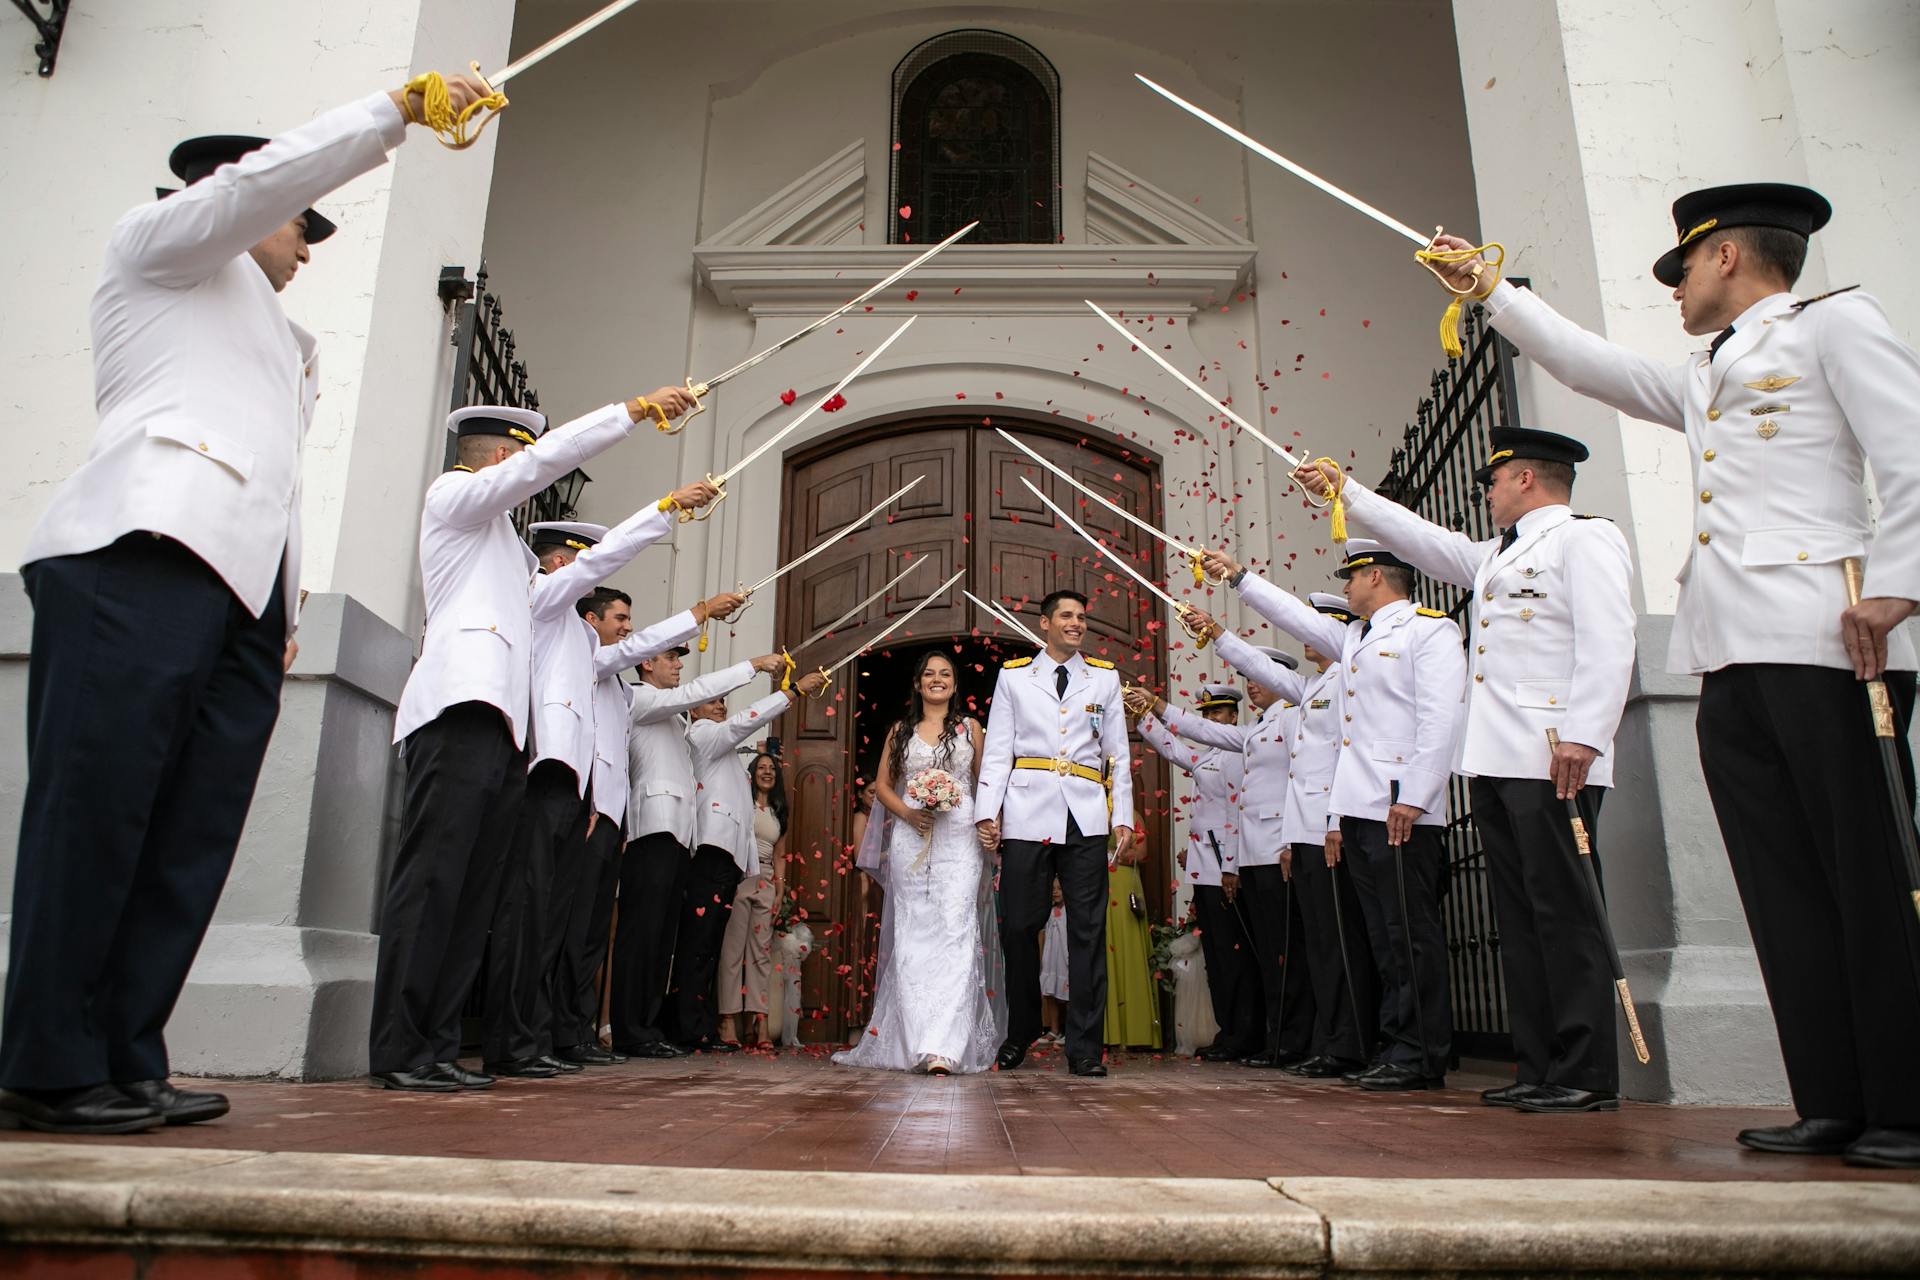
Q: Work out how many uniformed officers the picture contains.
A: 13